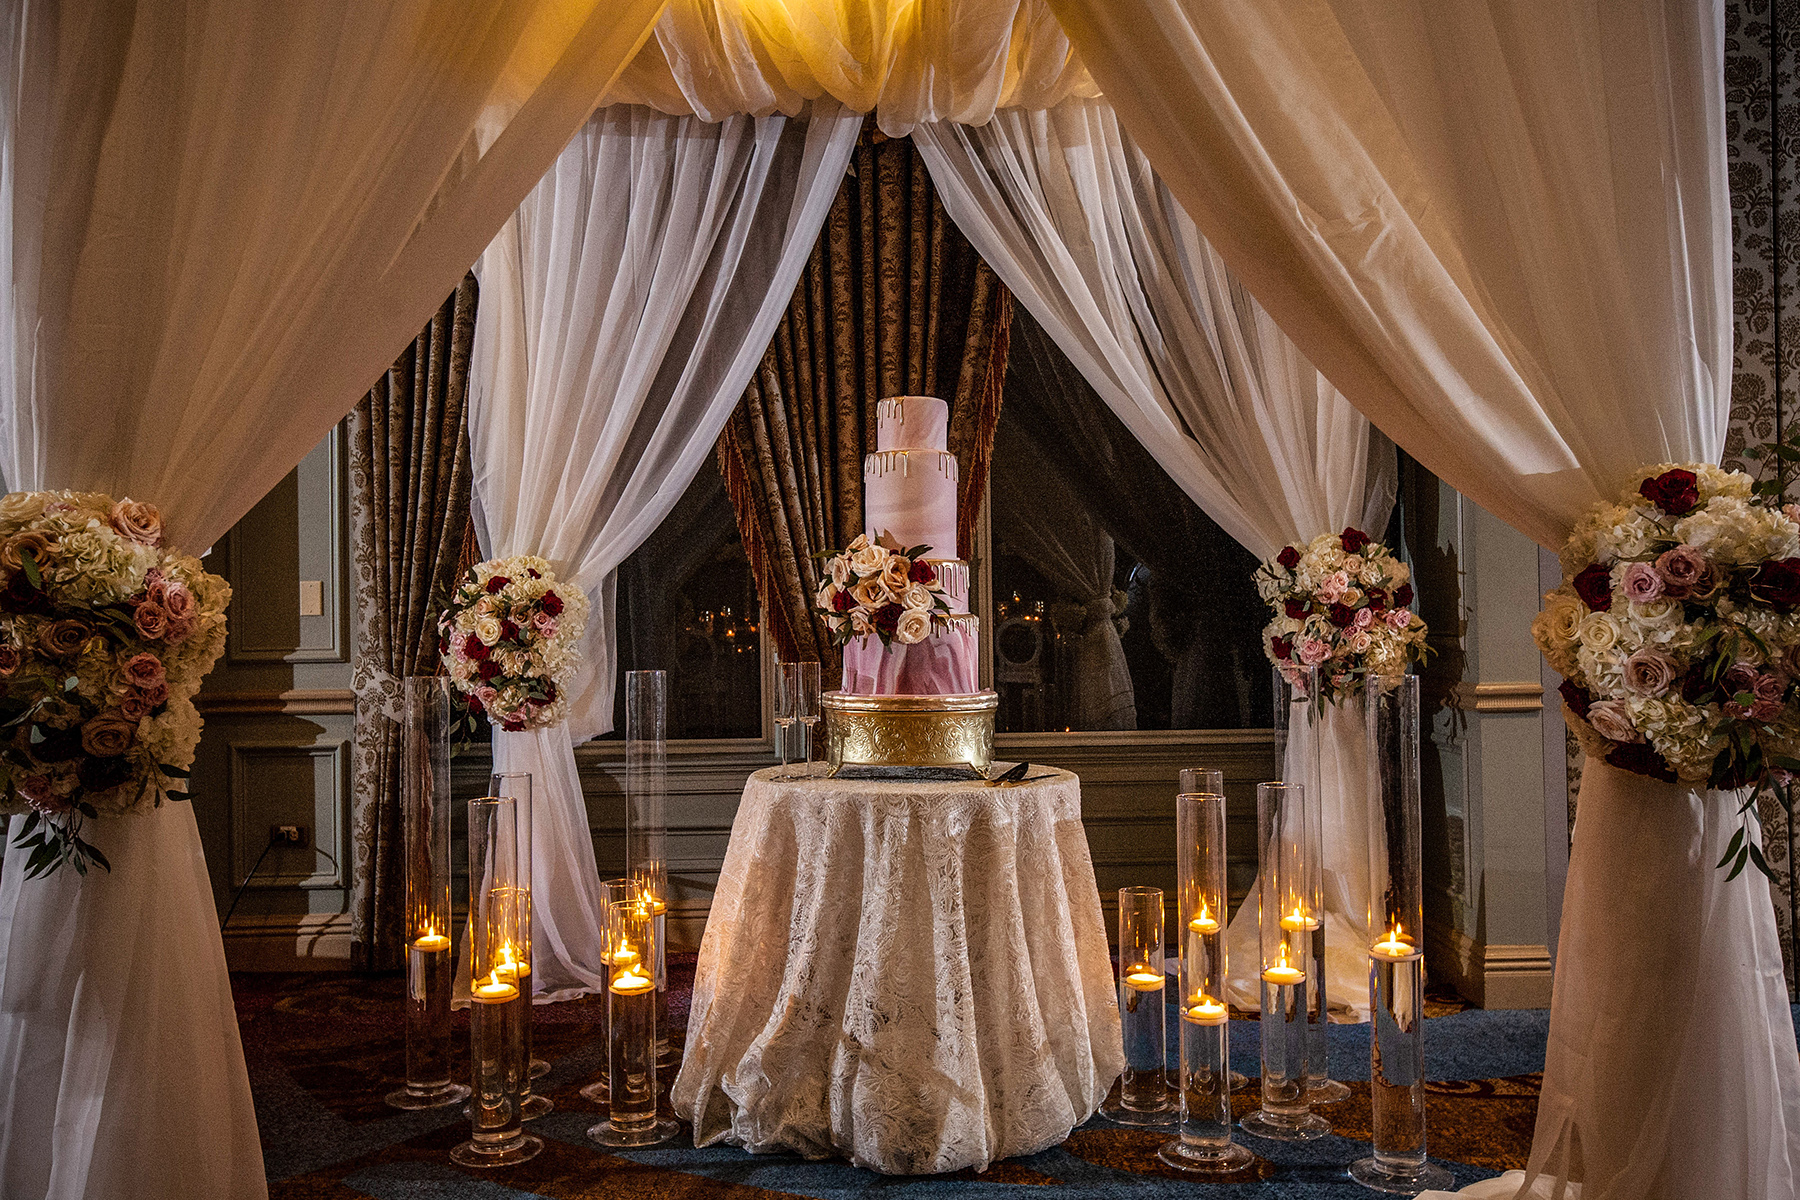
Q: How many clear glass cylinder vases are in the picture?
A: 13